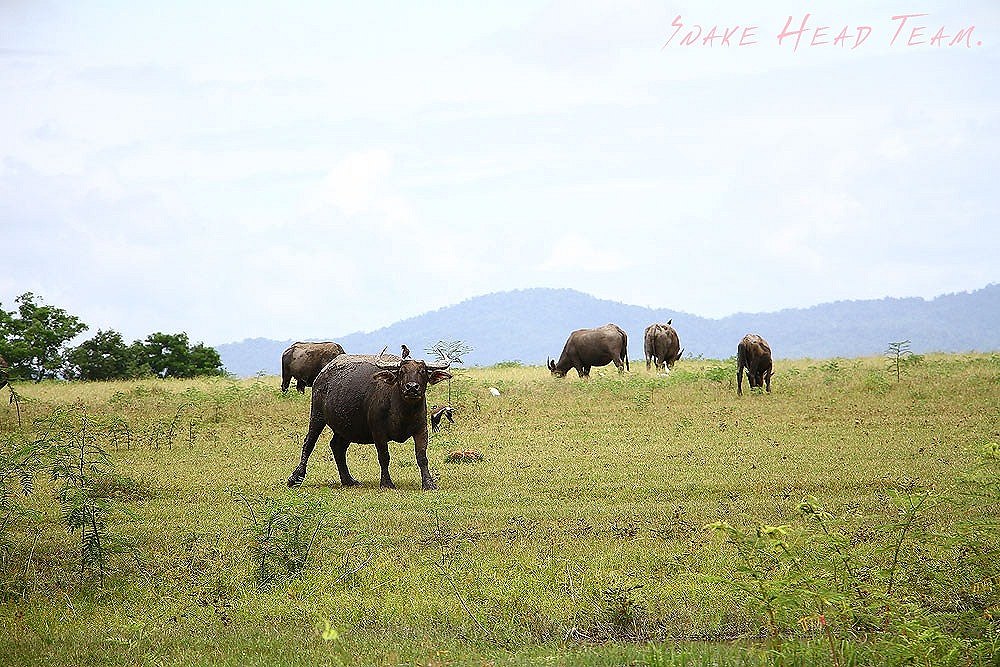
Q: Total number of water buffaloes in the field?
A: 5